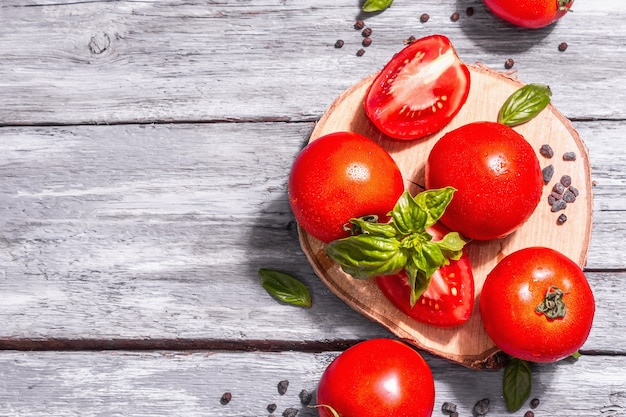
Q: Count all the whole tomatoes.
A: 5